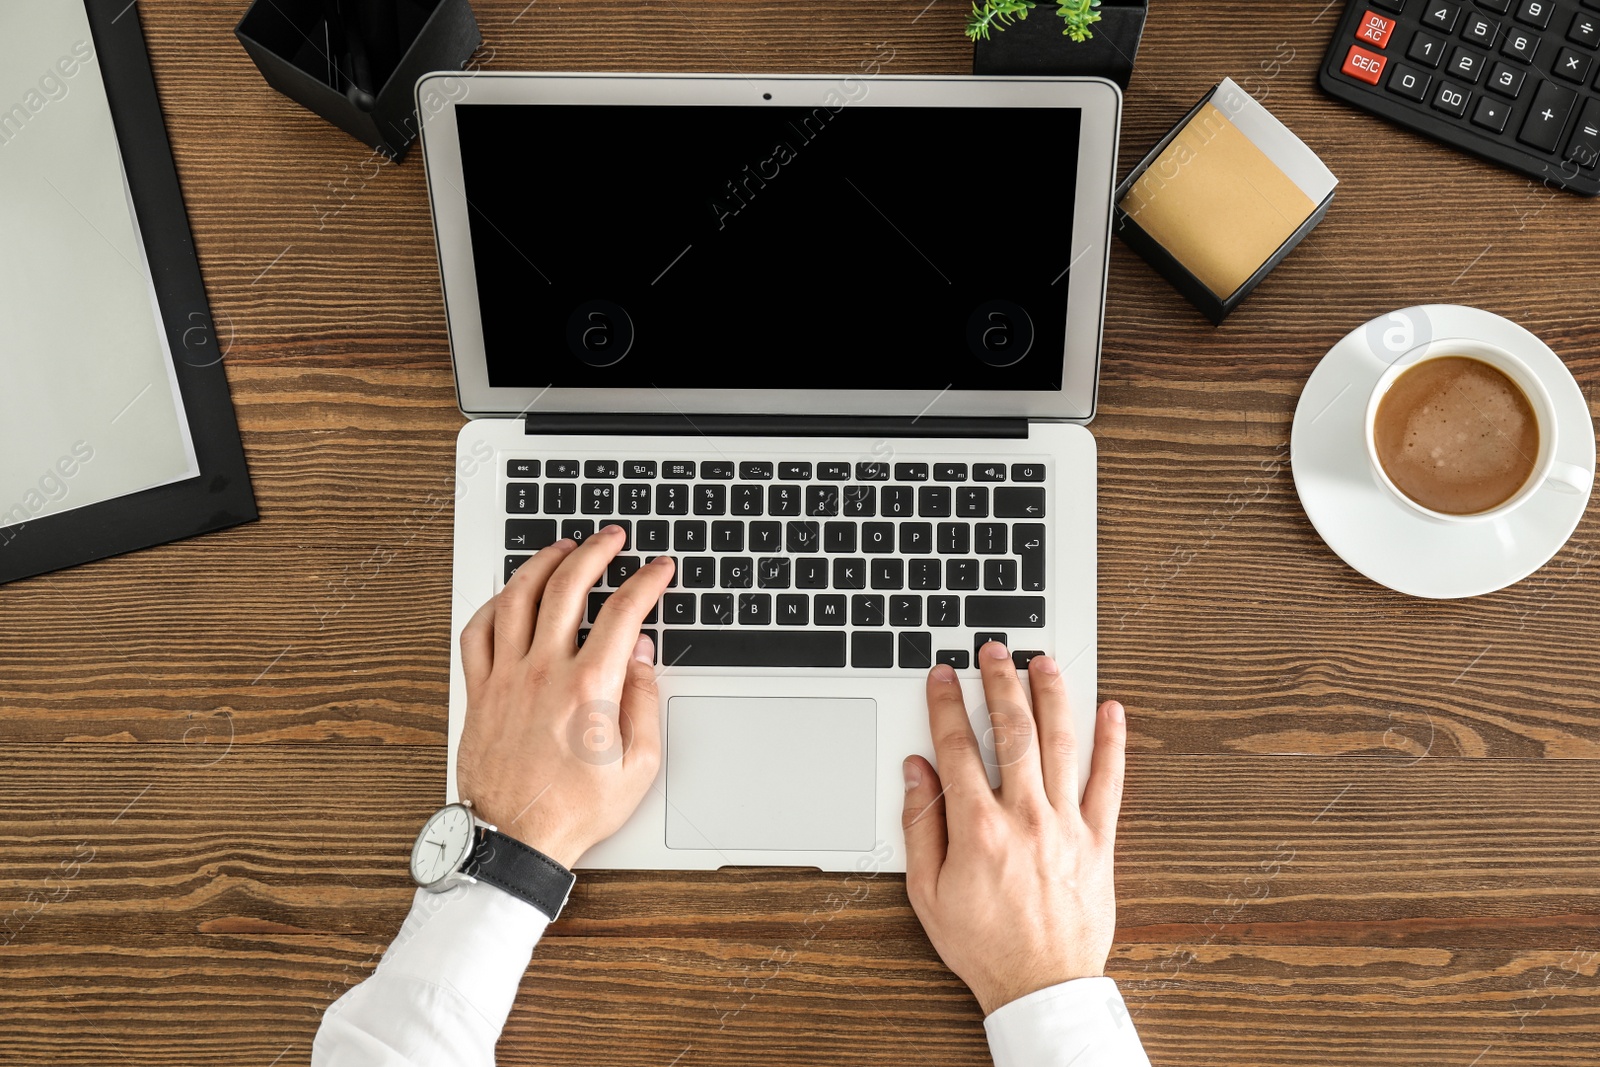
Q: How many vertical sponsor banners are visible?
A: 0